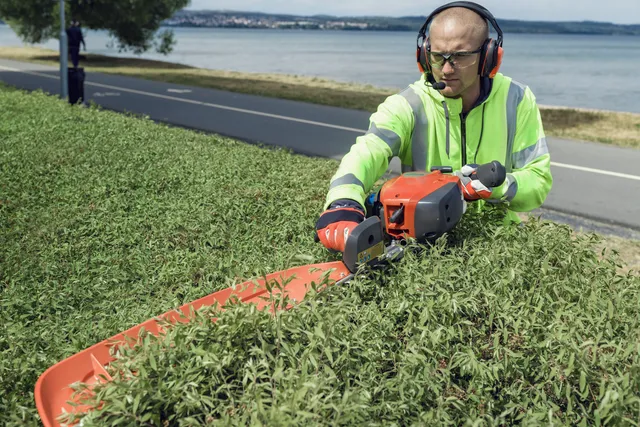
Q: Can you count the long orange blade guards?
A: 1